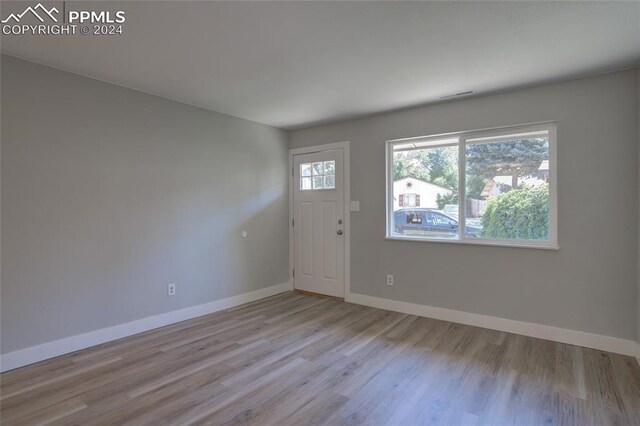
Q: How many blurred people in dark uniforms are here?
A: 0